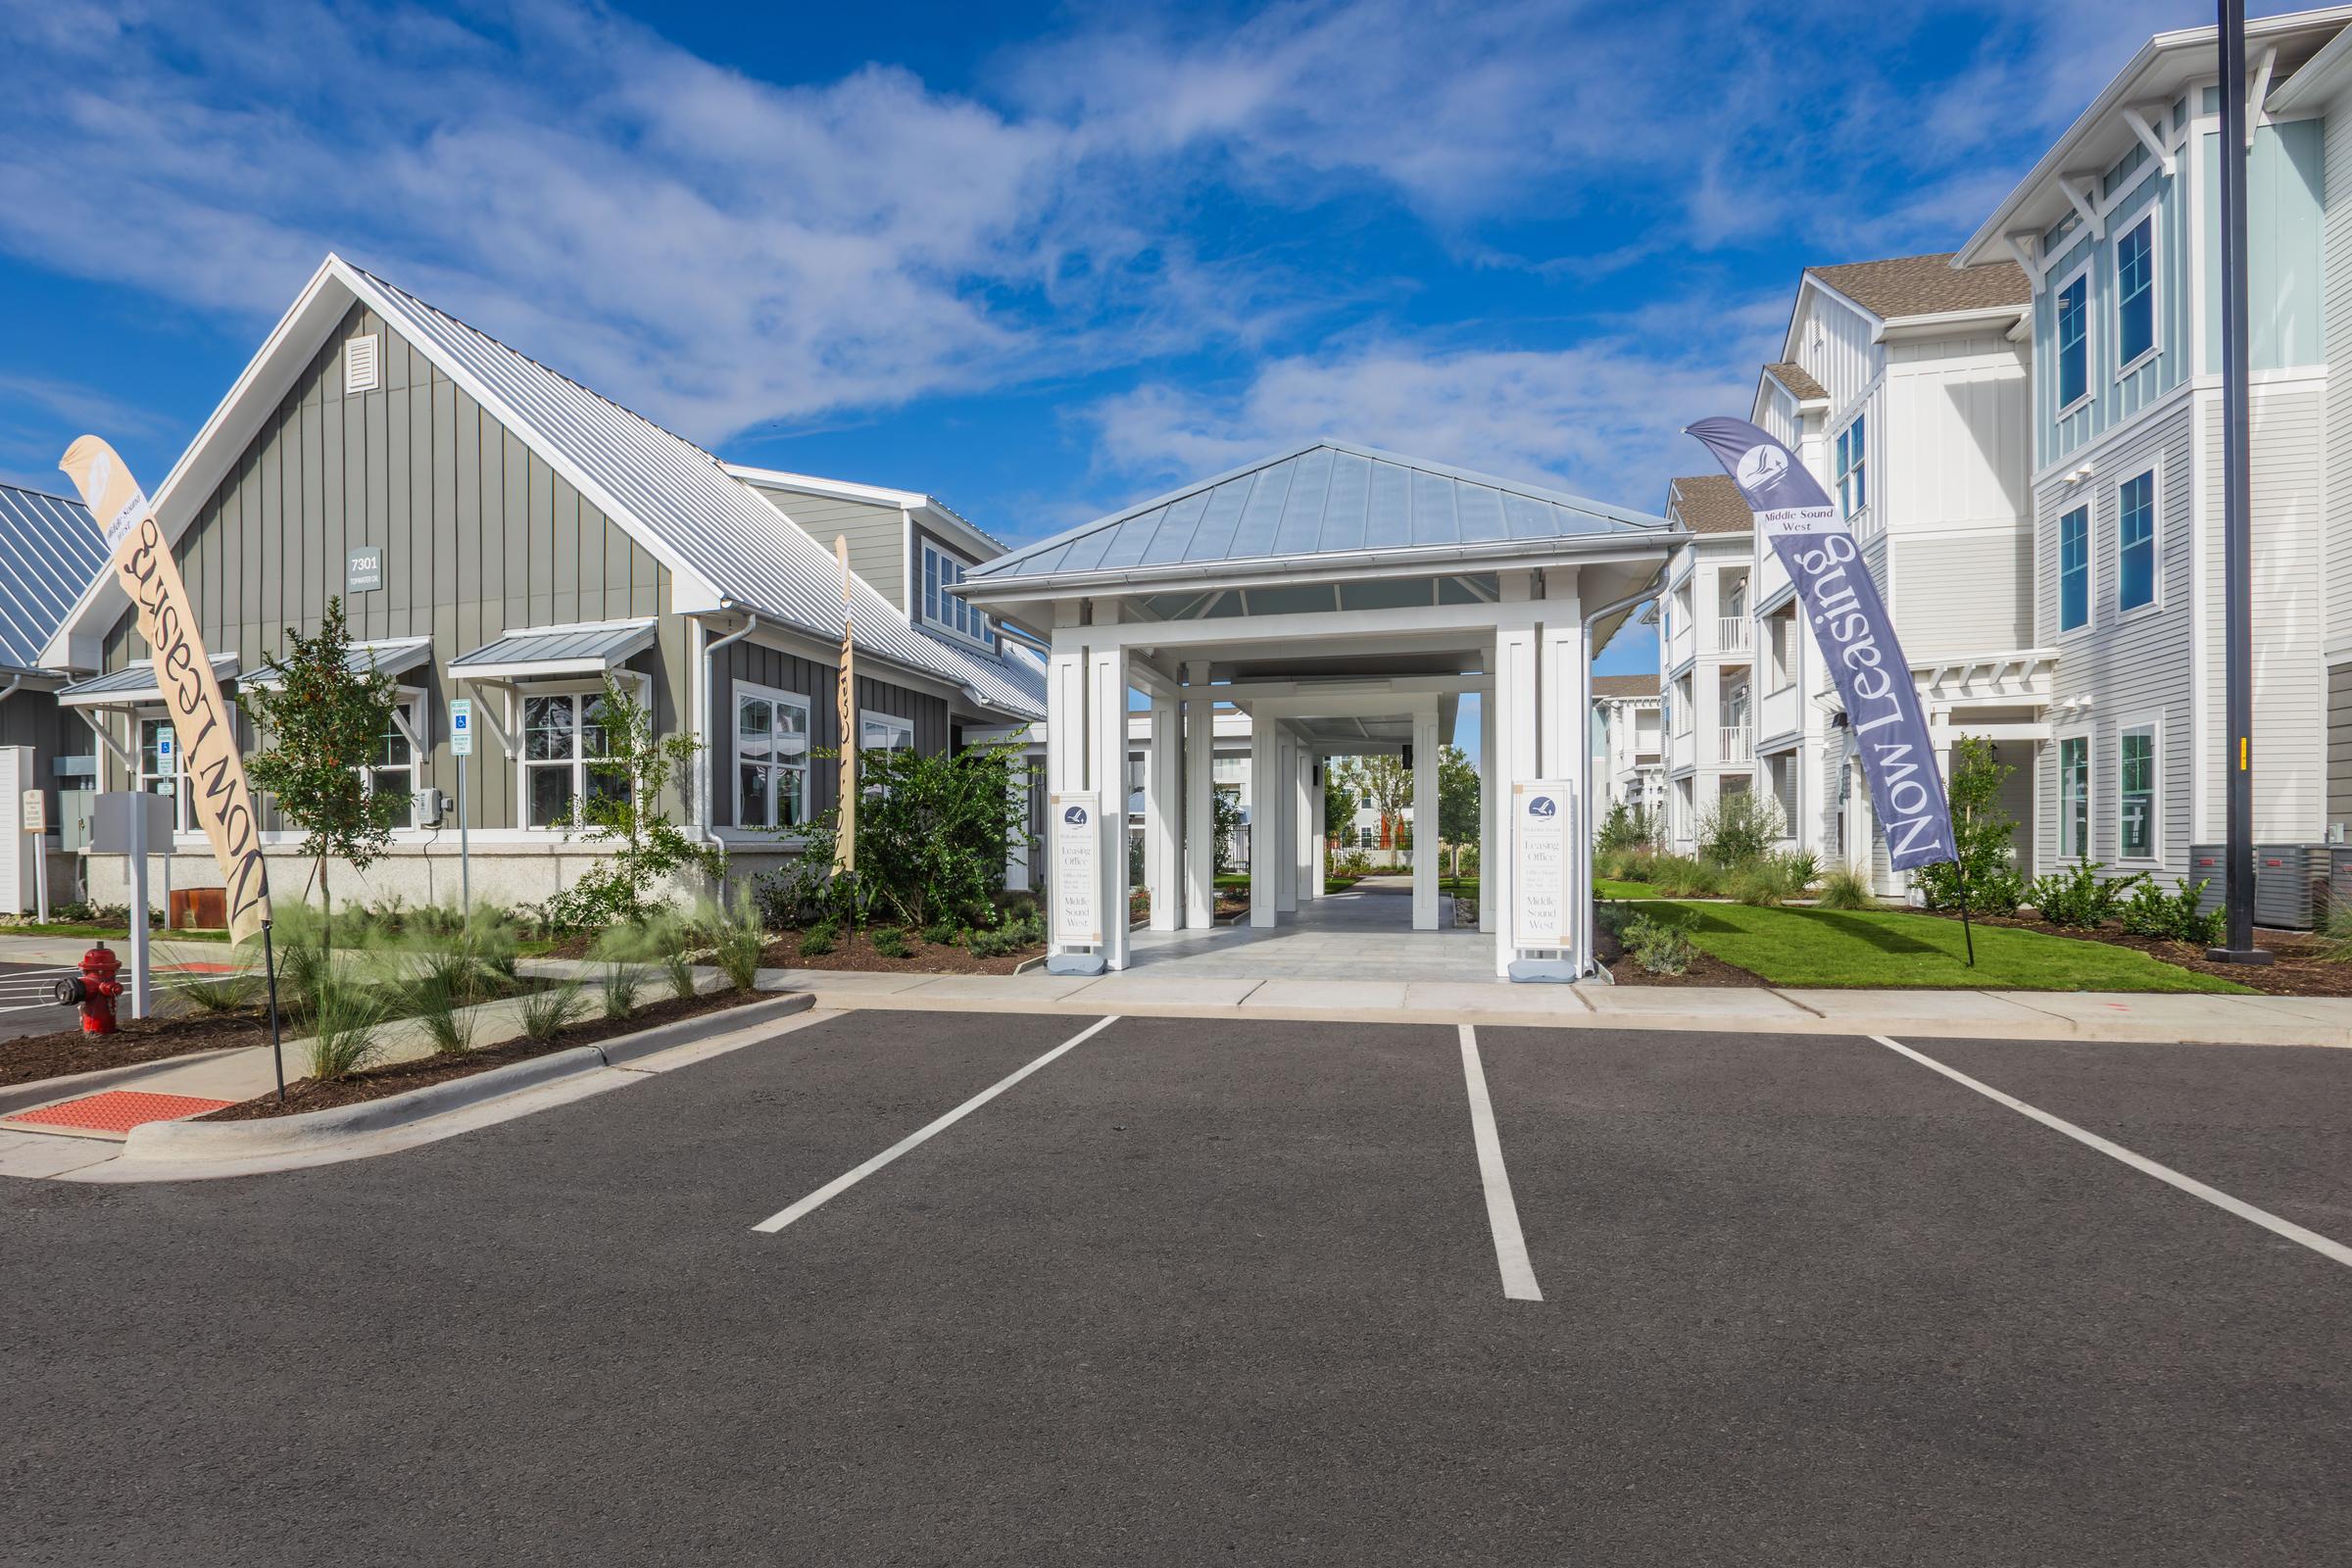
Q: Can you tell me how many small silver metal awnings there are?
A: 3